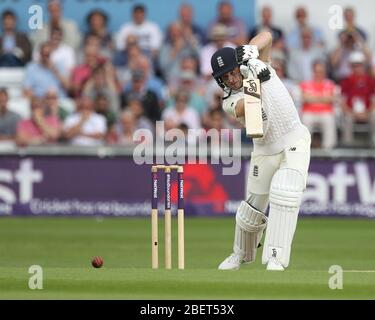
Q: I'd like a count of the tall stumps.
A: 3